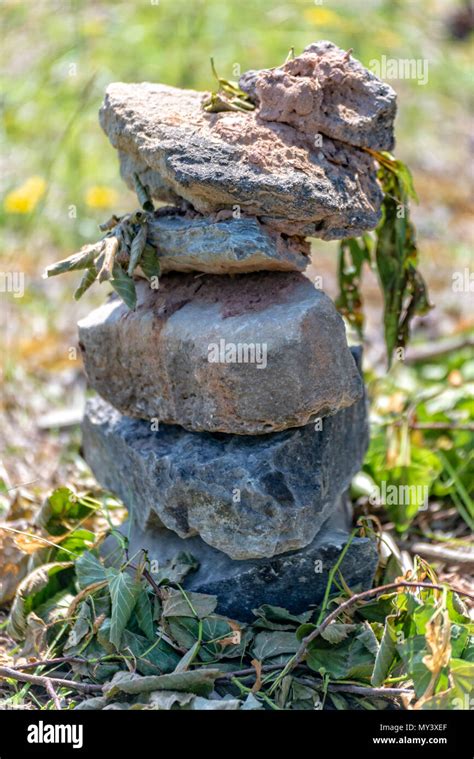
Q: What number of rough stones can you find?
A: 6